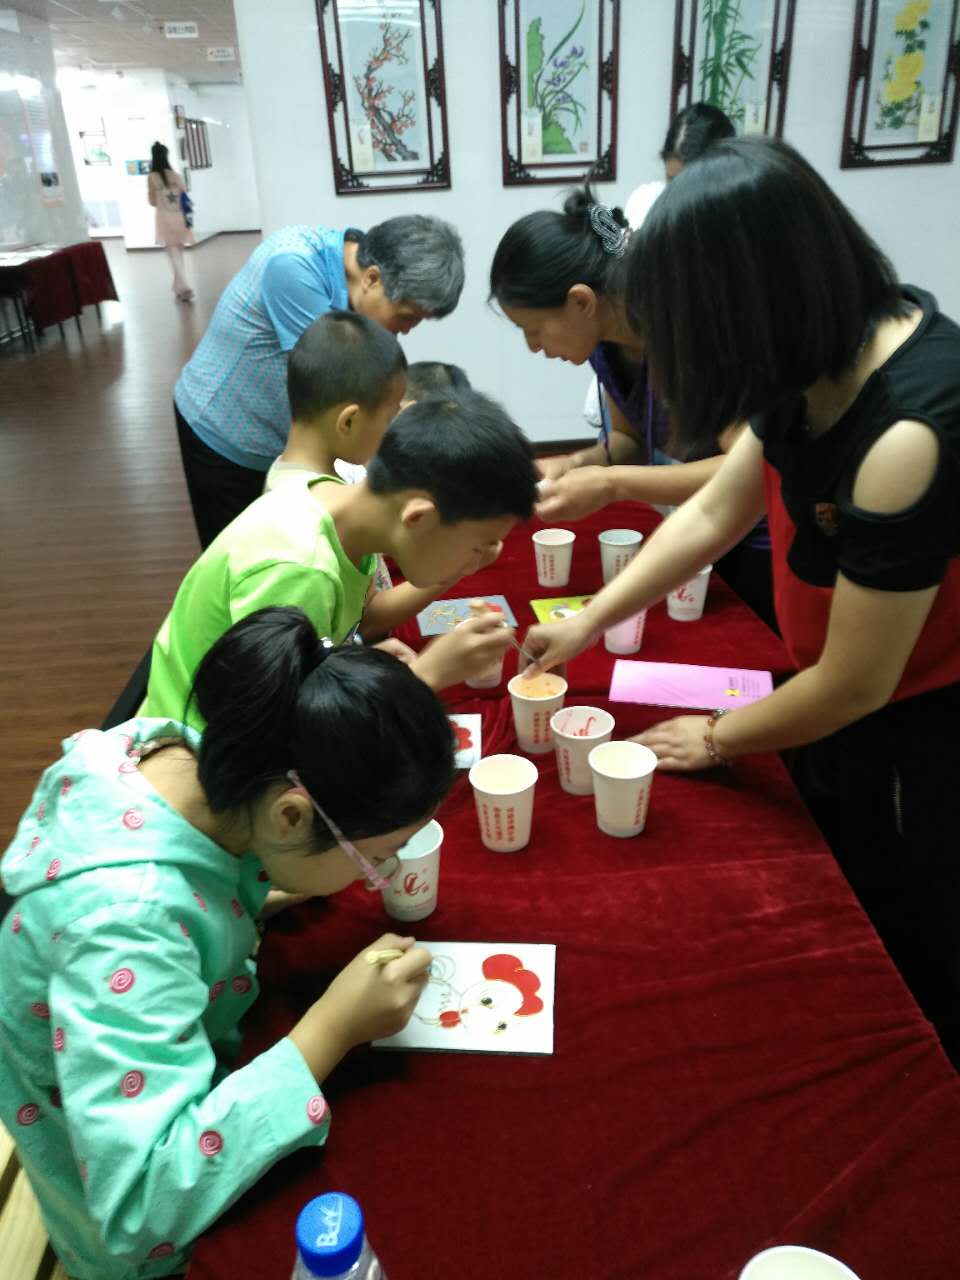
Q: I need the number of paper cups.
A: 11